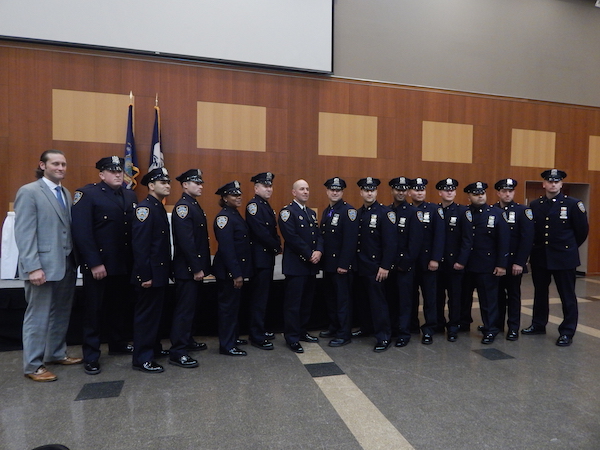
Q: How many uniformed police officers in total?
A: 14